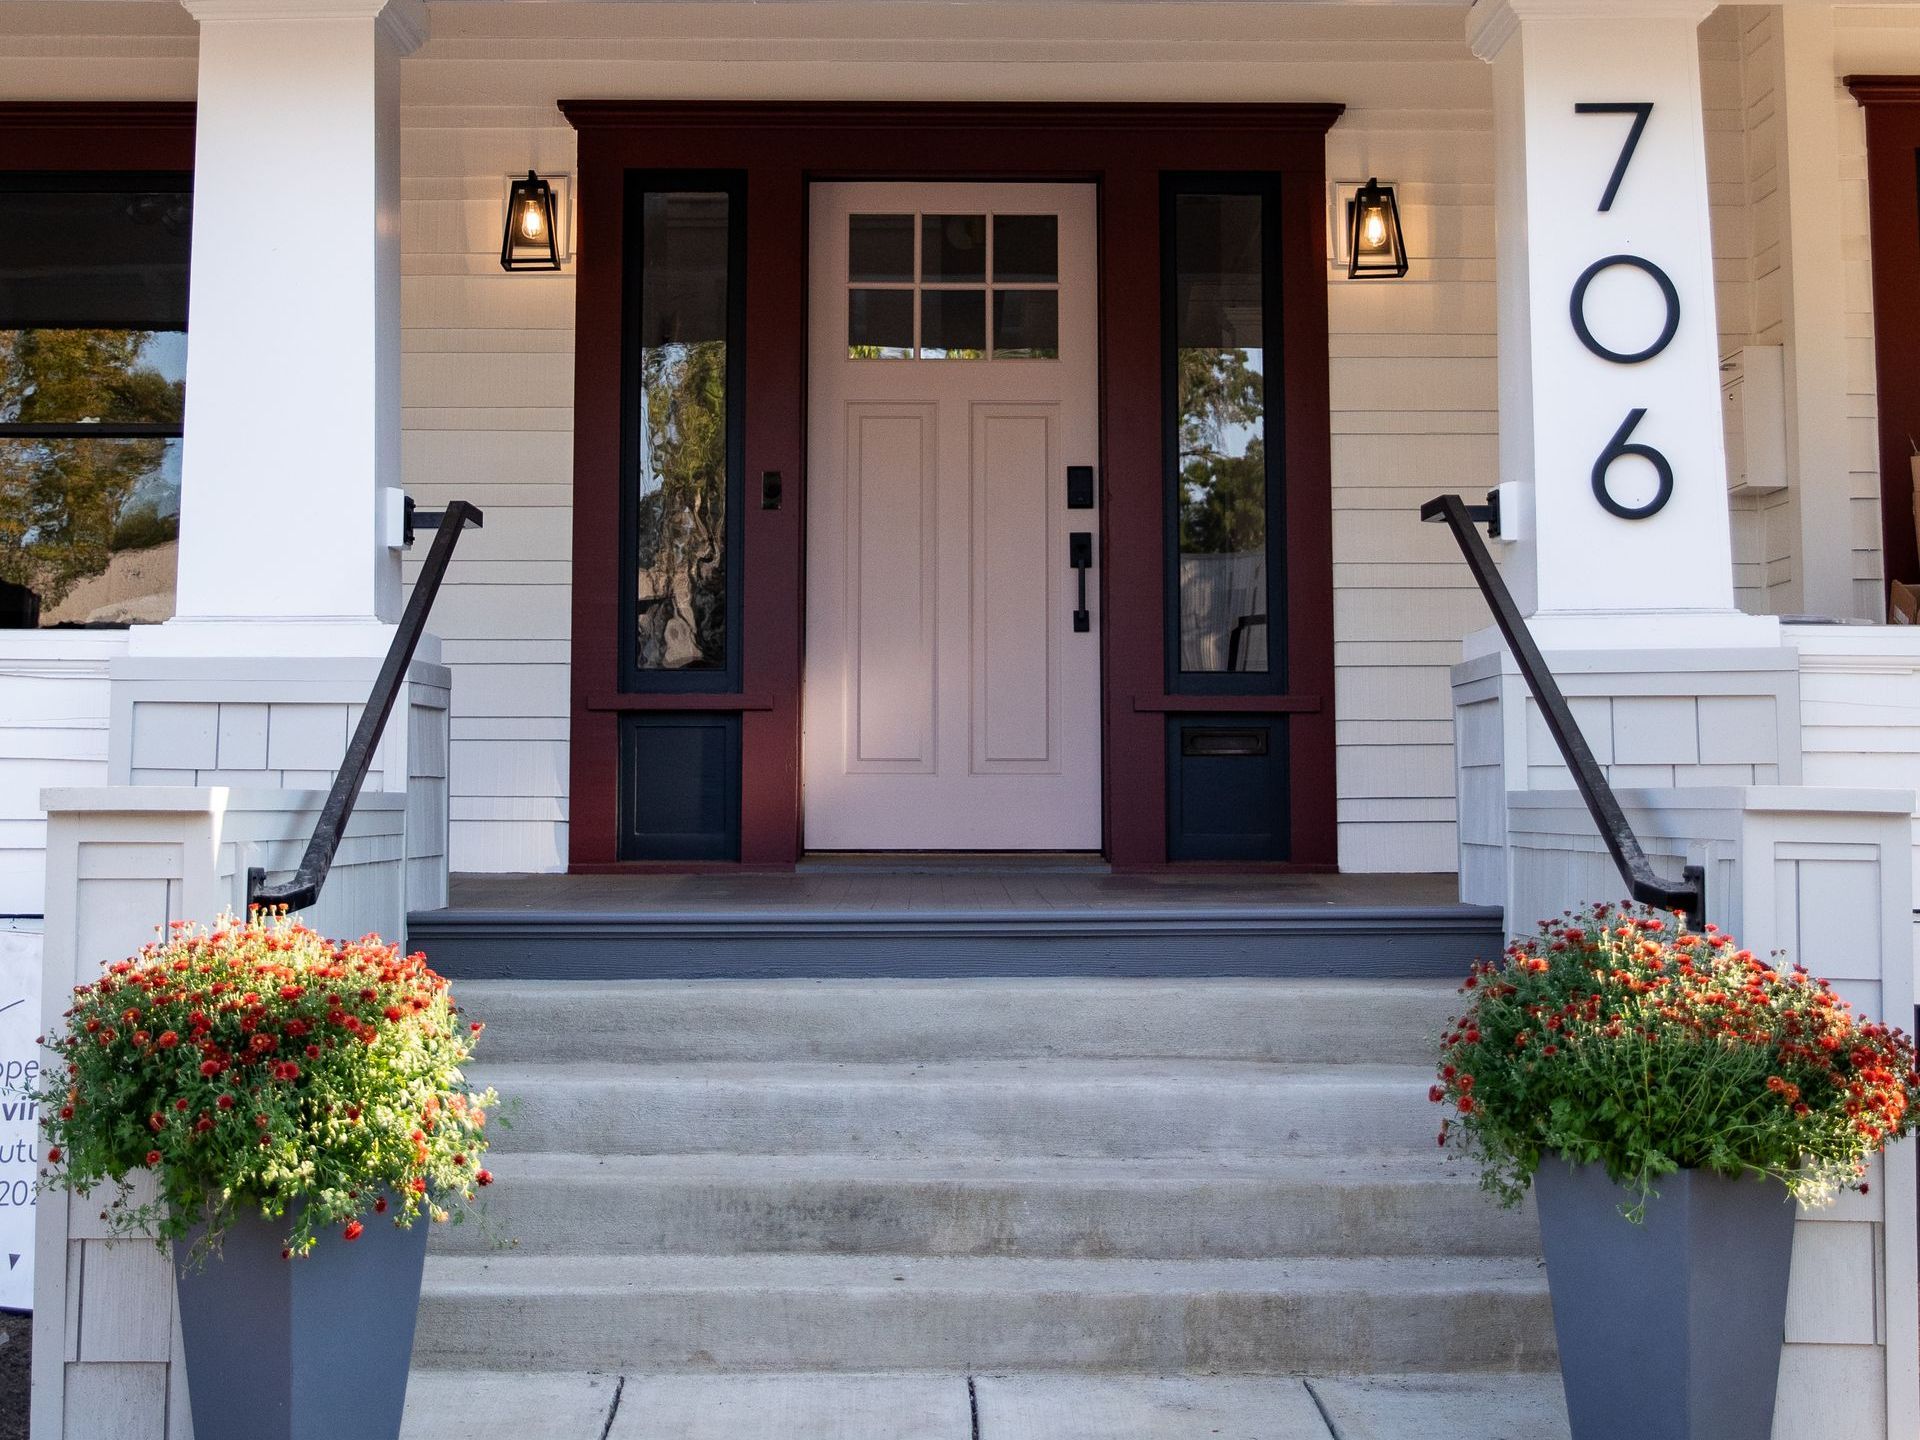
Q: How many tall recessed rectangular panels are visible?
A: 2